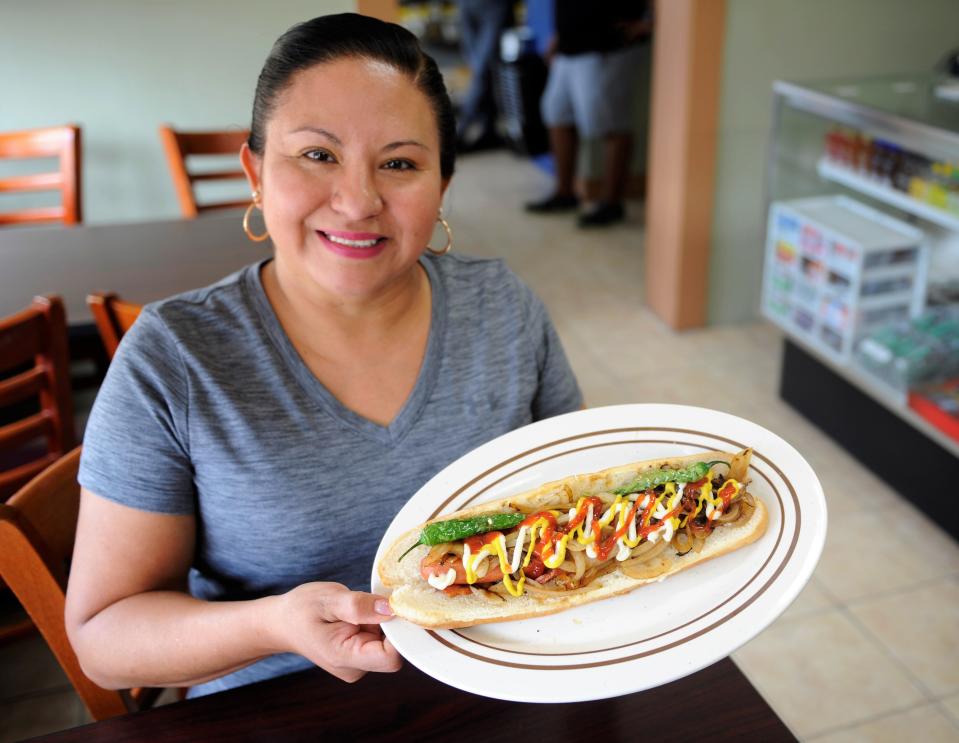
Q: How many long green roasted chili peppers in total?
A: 2